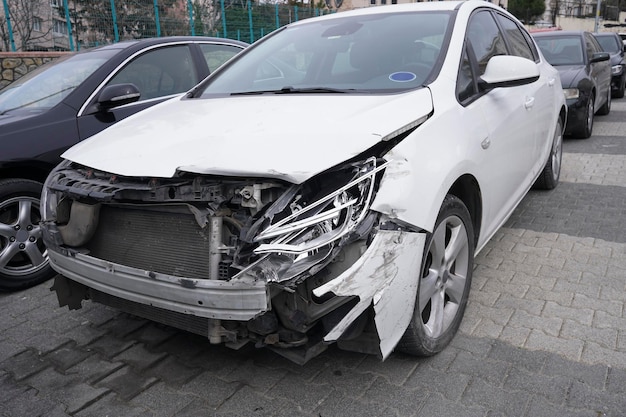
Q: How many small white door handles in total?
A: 2